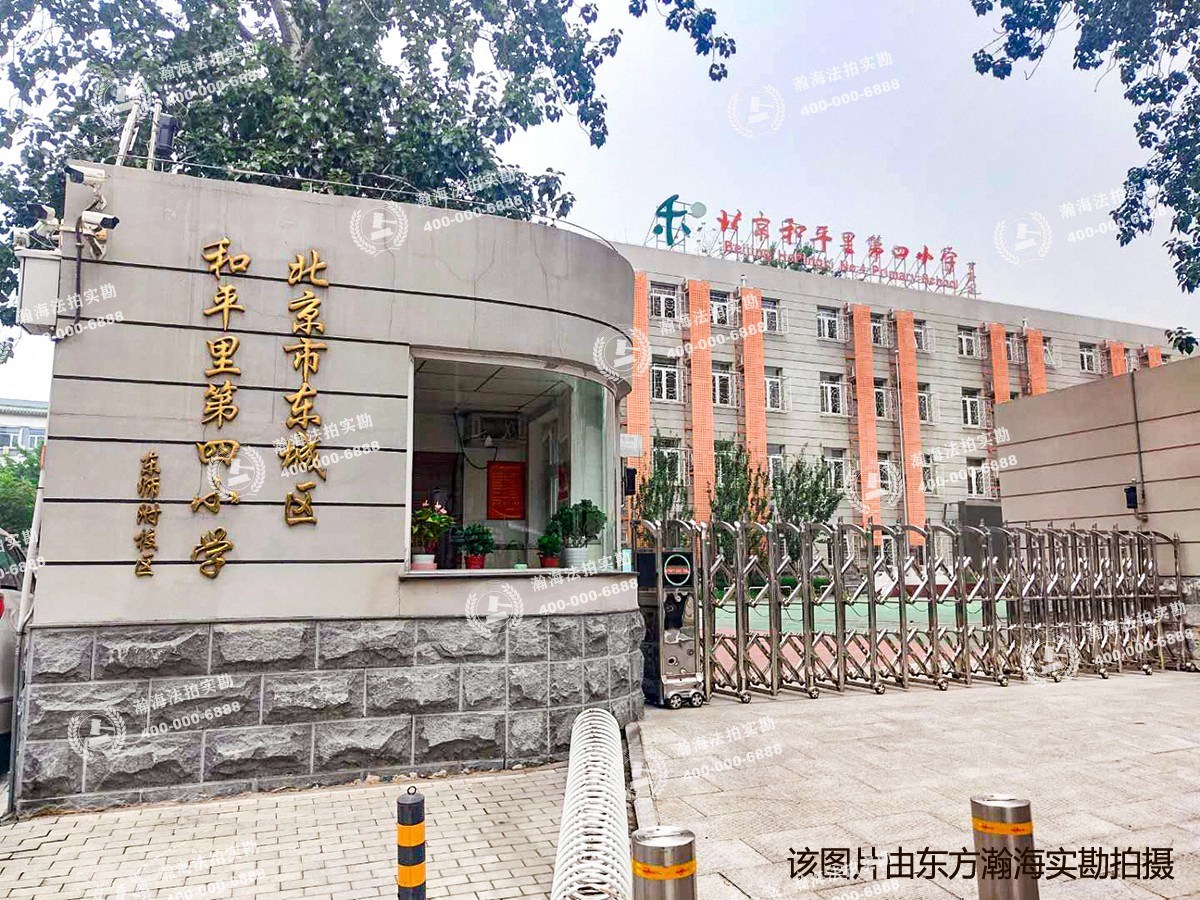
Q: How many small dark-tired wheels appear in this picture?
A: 11